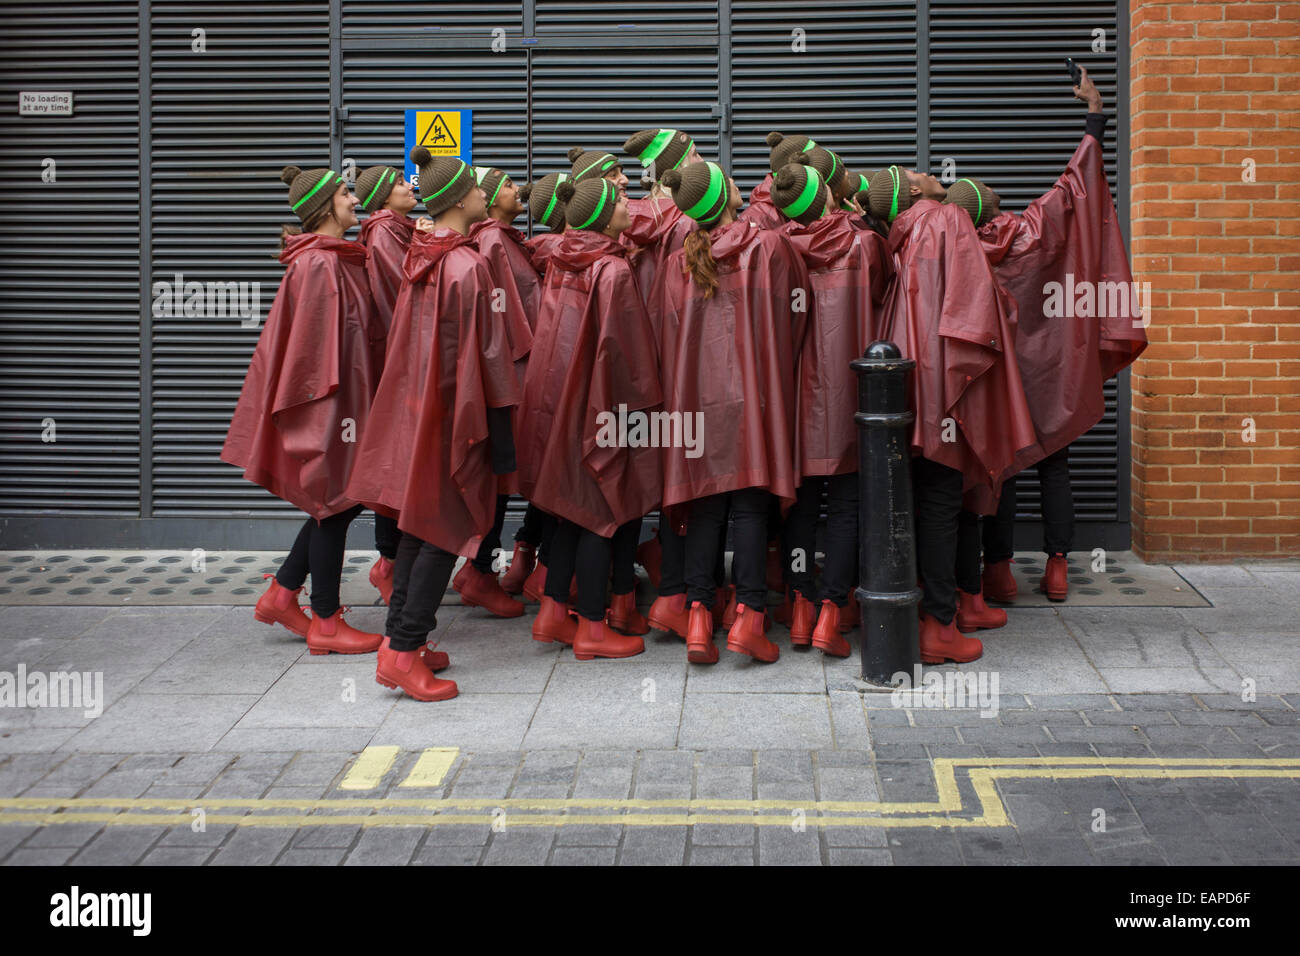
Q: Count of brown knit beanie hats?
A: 15